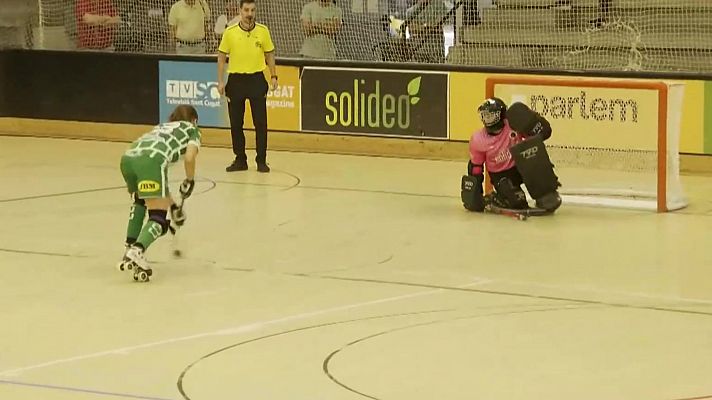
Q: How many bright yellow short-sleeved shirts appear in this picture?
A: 1